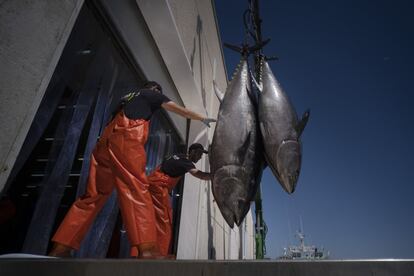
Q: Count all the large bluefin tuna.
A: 2